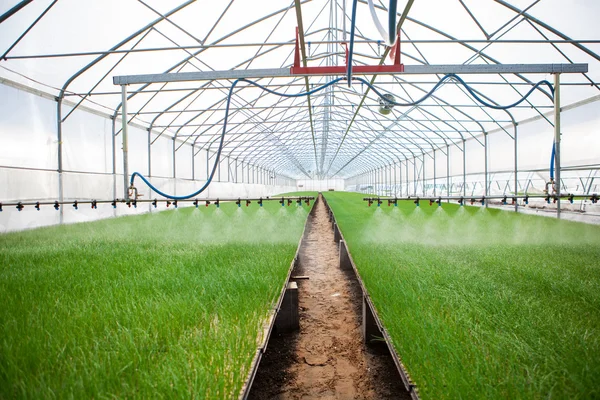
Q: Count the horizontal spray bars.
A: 2